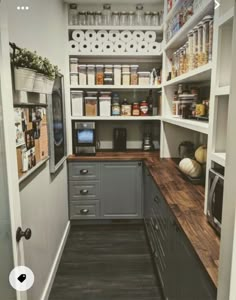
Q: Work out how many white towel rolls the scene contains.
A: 15